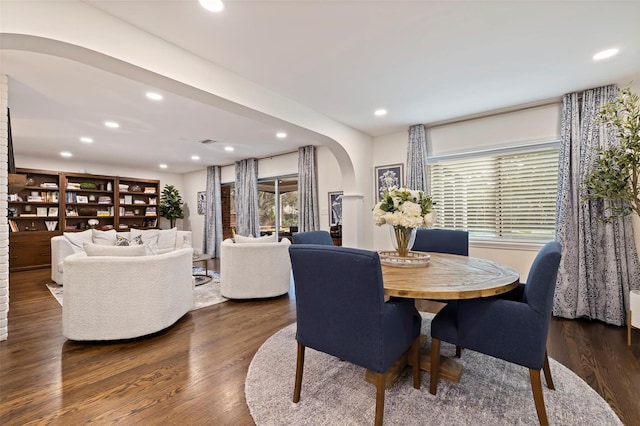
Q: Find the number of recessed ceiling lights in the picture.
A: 11